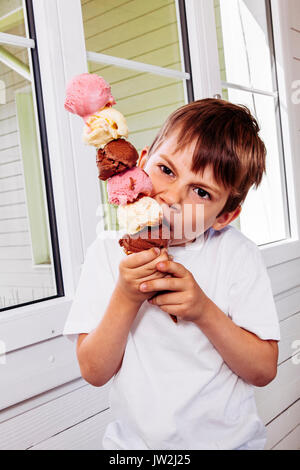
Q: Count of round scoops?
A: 6